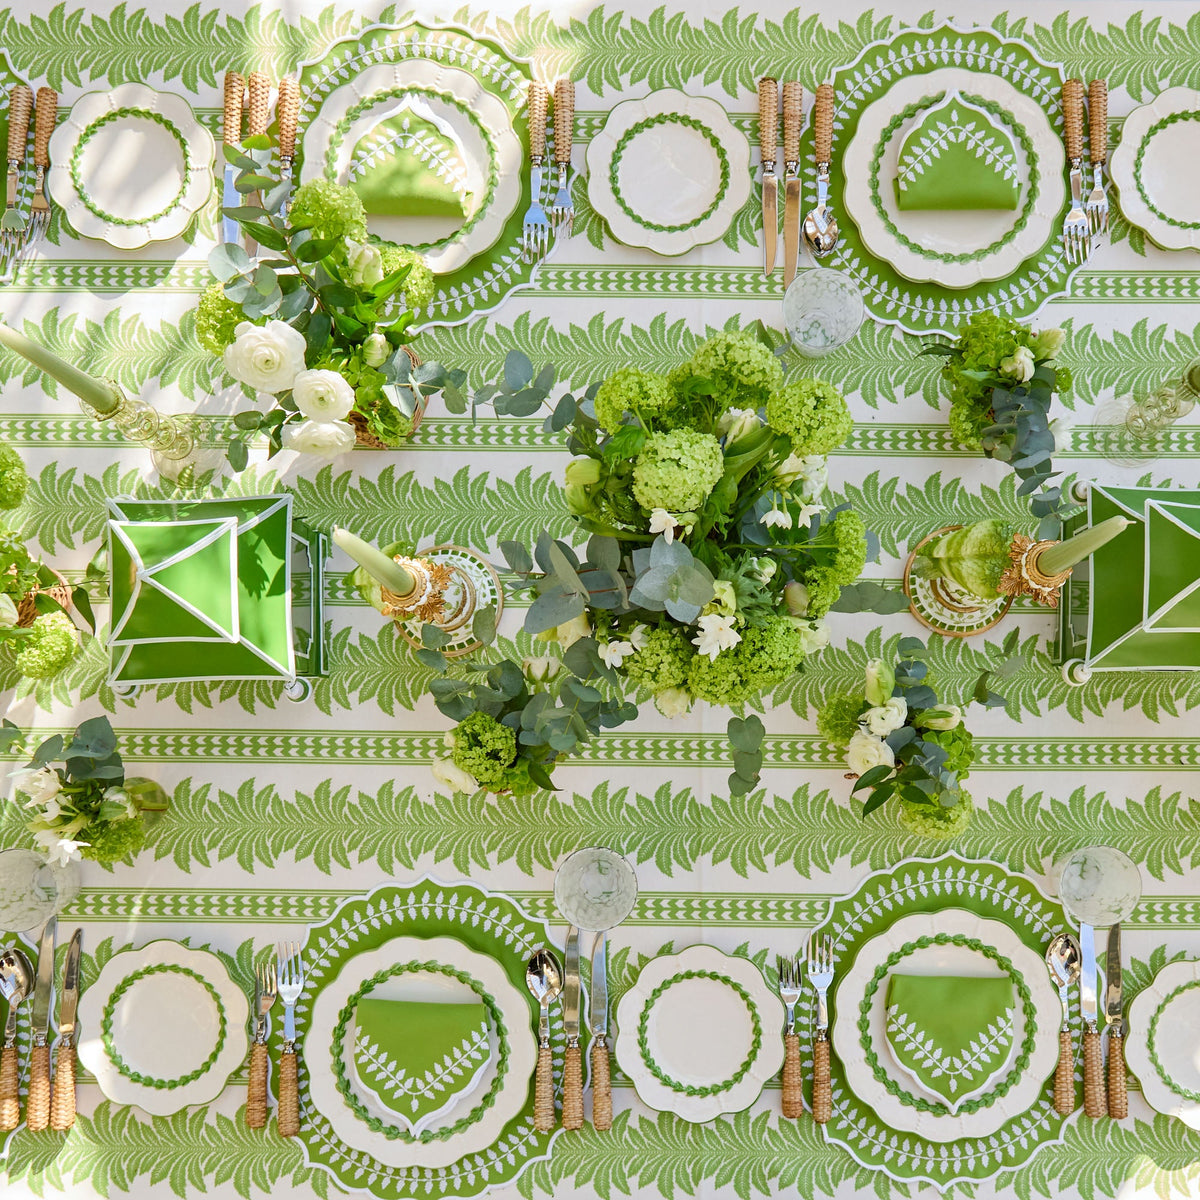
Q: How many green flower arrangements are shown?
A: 7